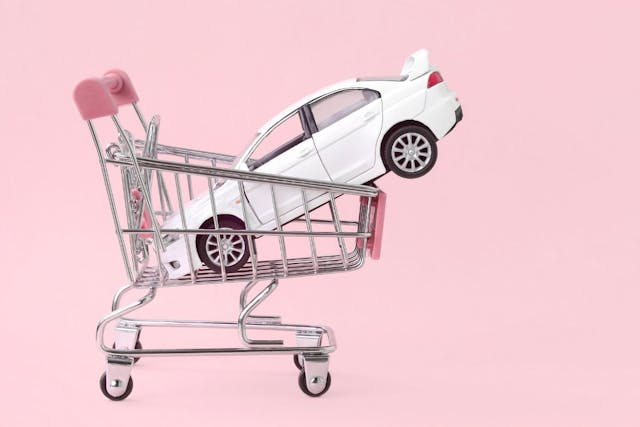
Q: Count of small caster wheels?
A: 4